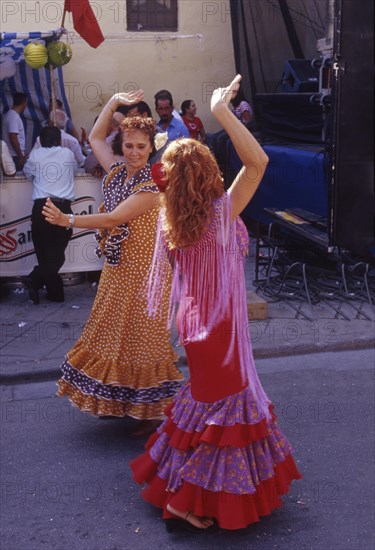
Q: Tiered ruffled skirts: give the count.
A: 2